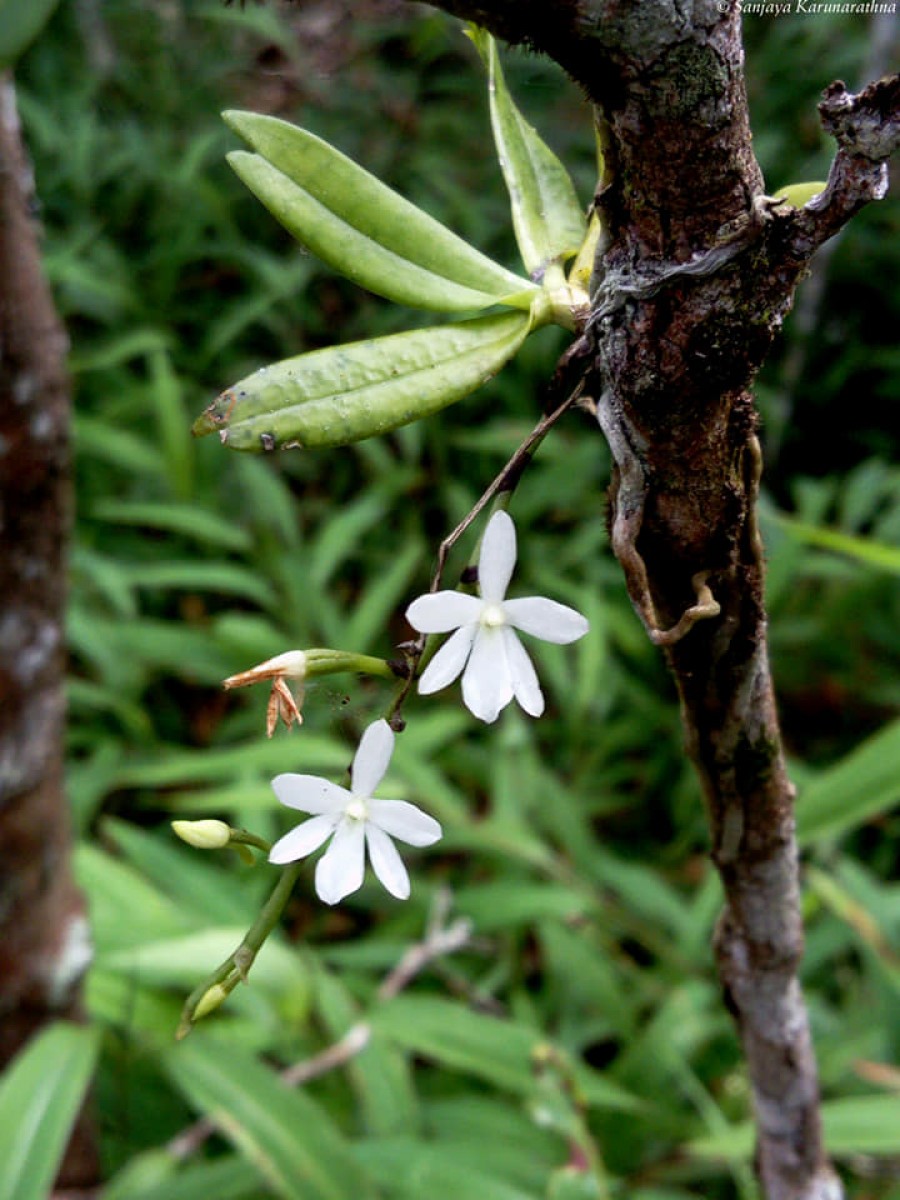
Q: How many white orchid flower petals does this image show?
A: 12